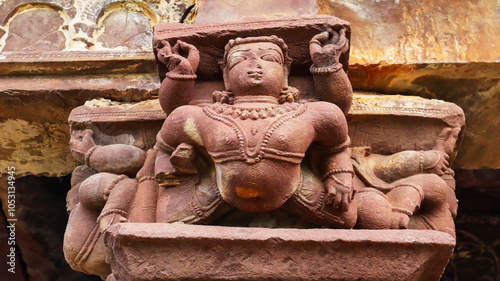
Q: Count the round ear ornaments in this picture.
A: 2